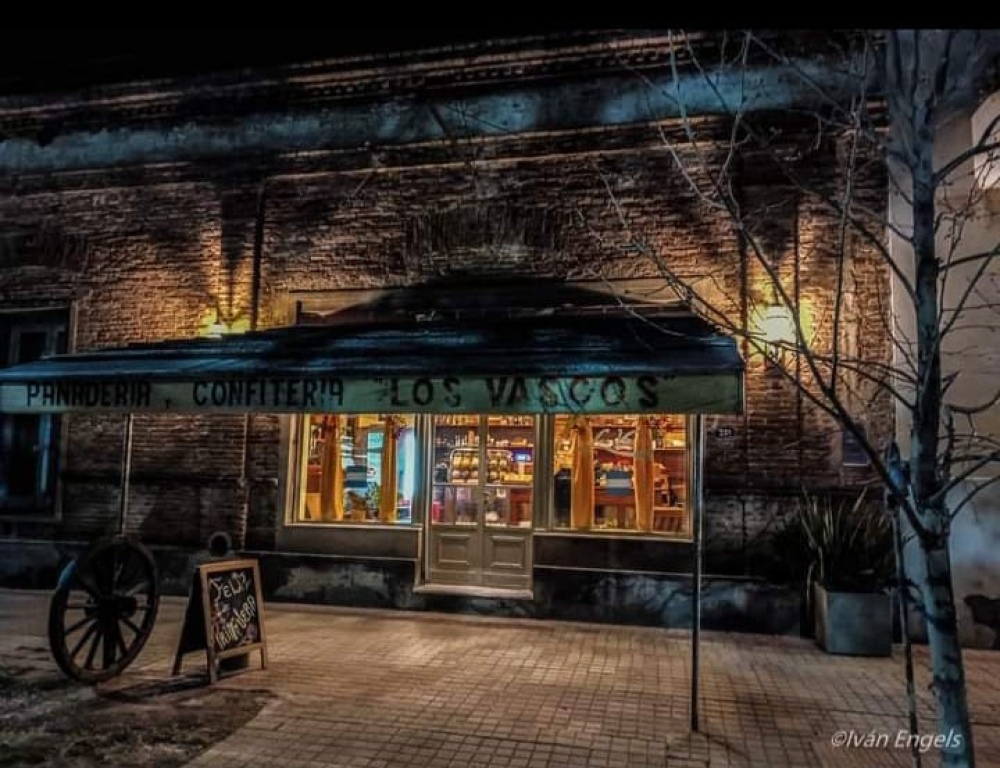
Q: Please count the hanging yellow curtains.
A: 4